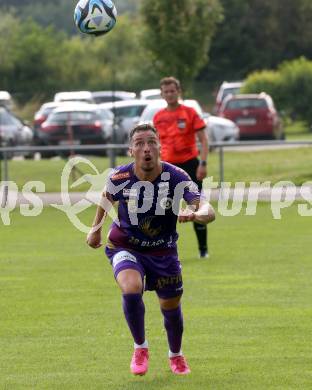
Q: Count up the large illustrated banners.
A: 0